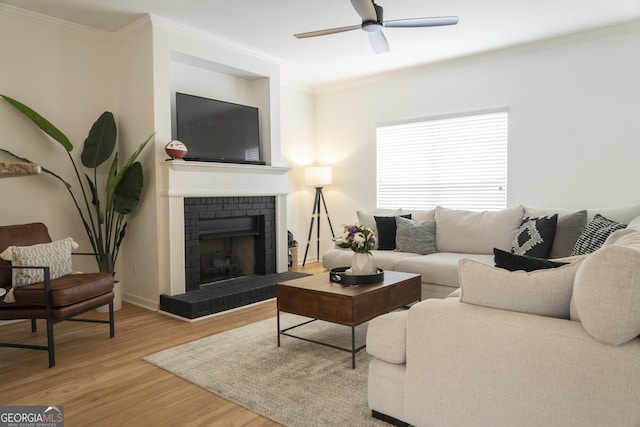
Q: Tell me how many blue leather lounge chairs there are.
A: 0